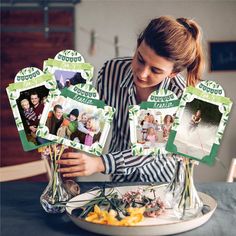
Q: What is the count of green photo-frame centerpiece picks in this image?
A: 5